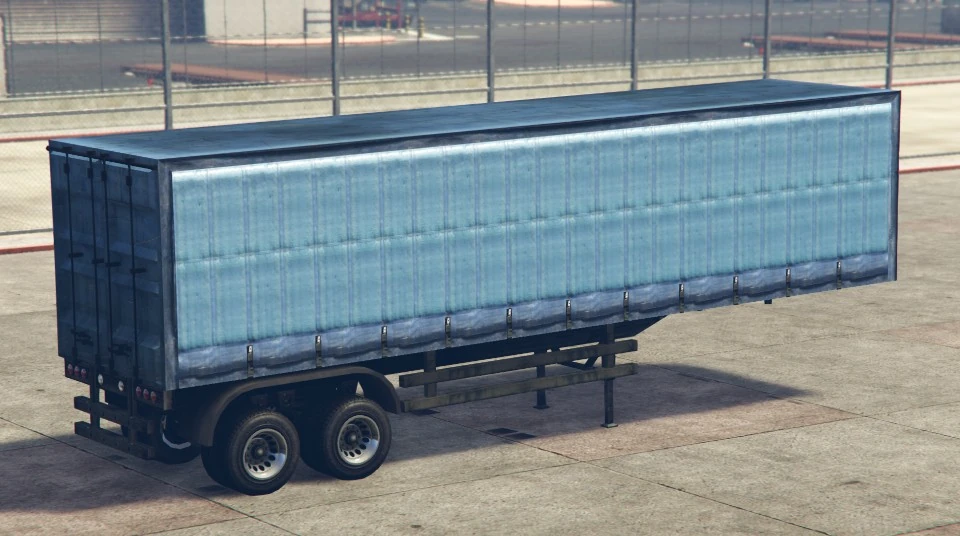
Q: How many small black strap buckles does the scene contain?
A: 11